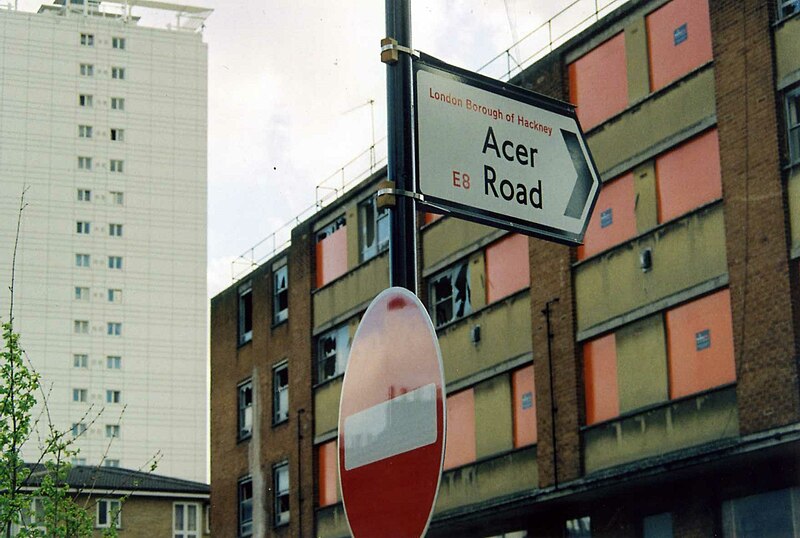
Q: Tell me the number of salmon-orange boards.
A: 12